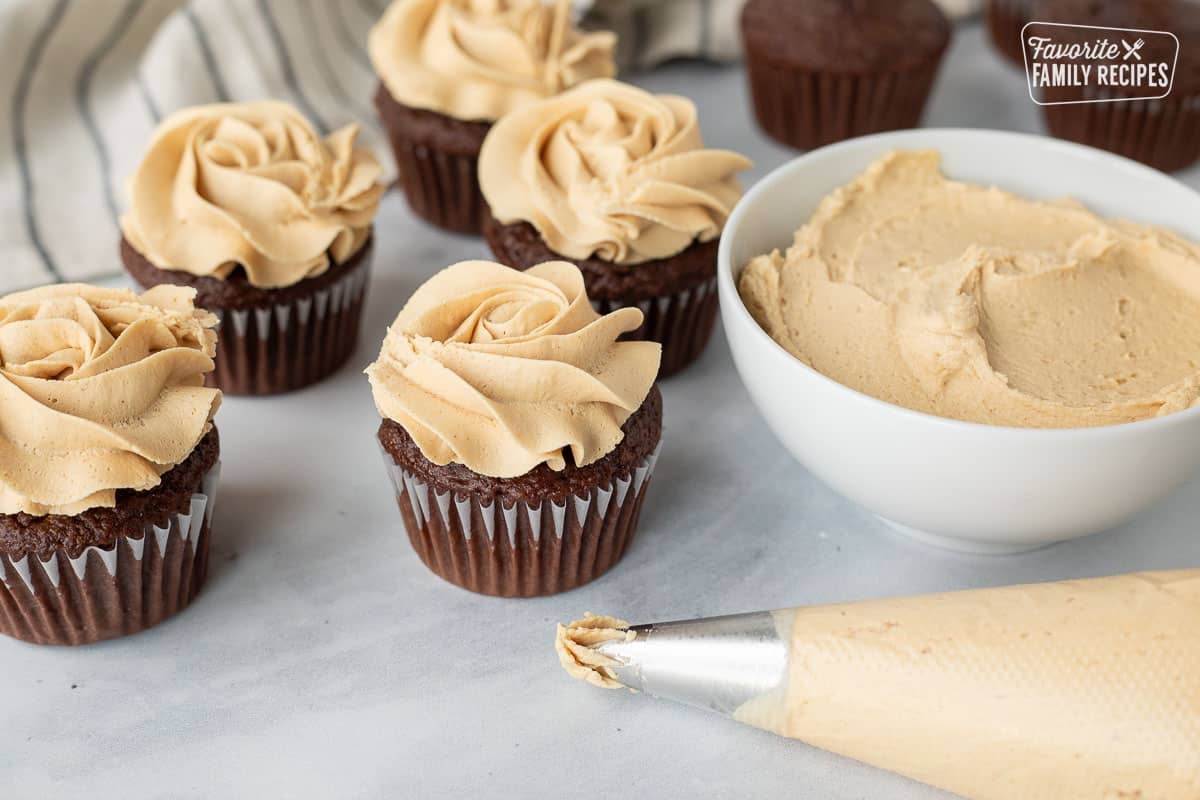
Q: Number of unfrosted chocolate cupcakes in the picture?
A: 3